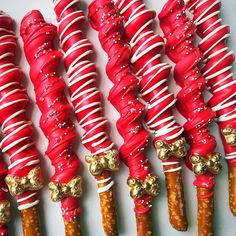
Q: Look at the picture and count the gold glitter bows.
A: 8